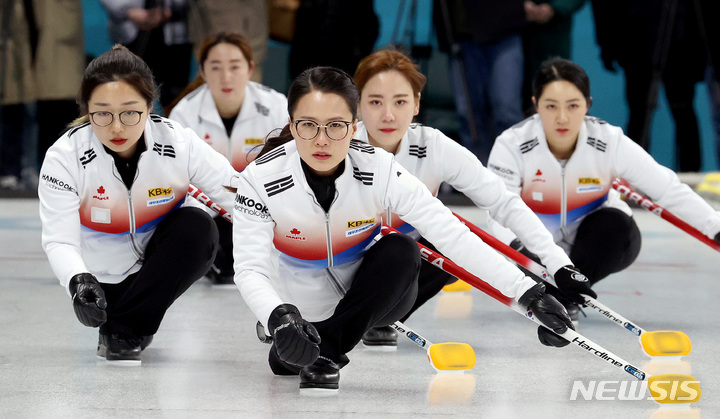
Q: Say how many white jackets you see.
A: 5